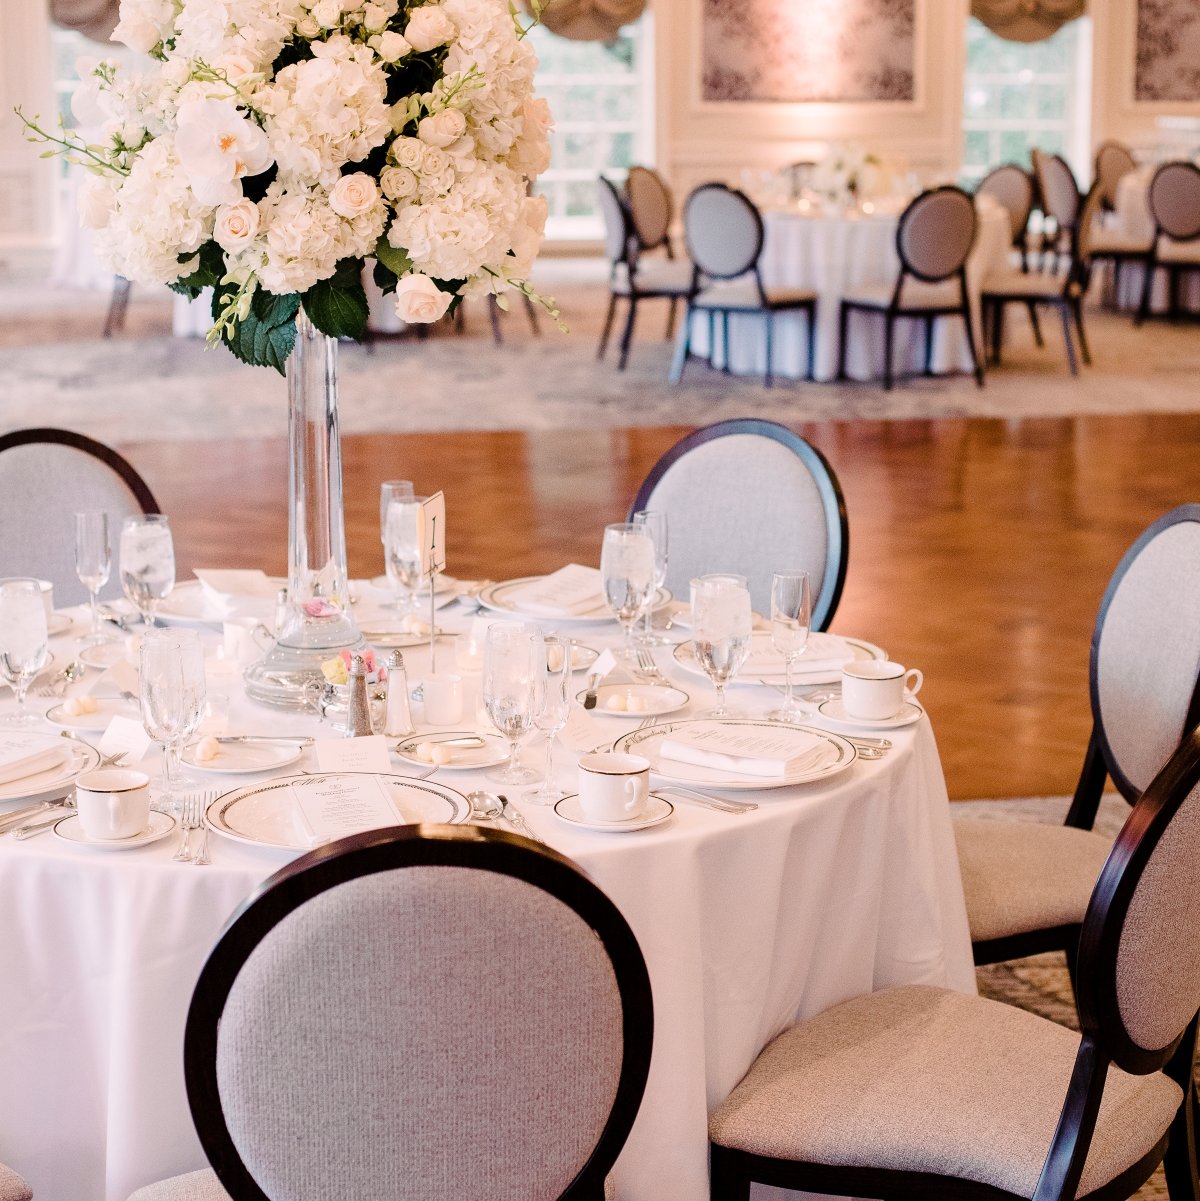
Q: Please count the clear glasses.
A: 13